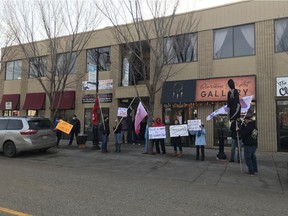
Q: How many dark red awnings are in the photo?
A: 3